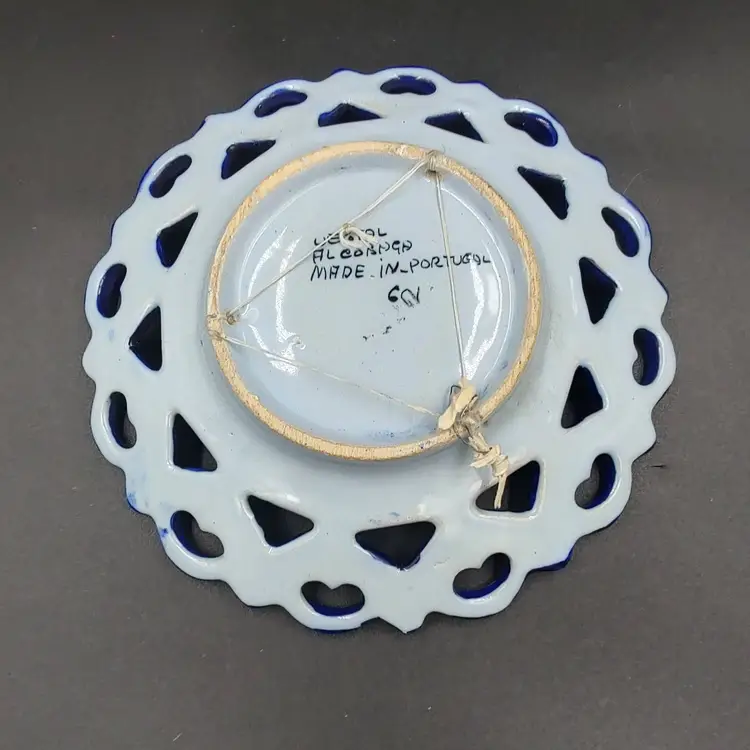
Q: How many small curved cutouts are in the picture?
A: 12